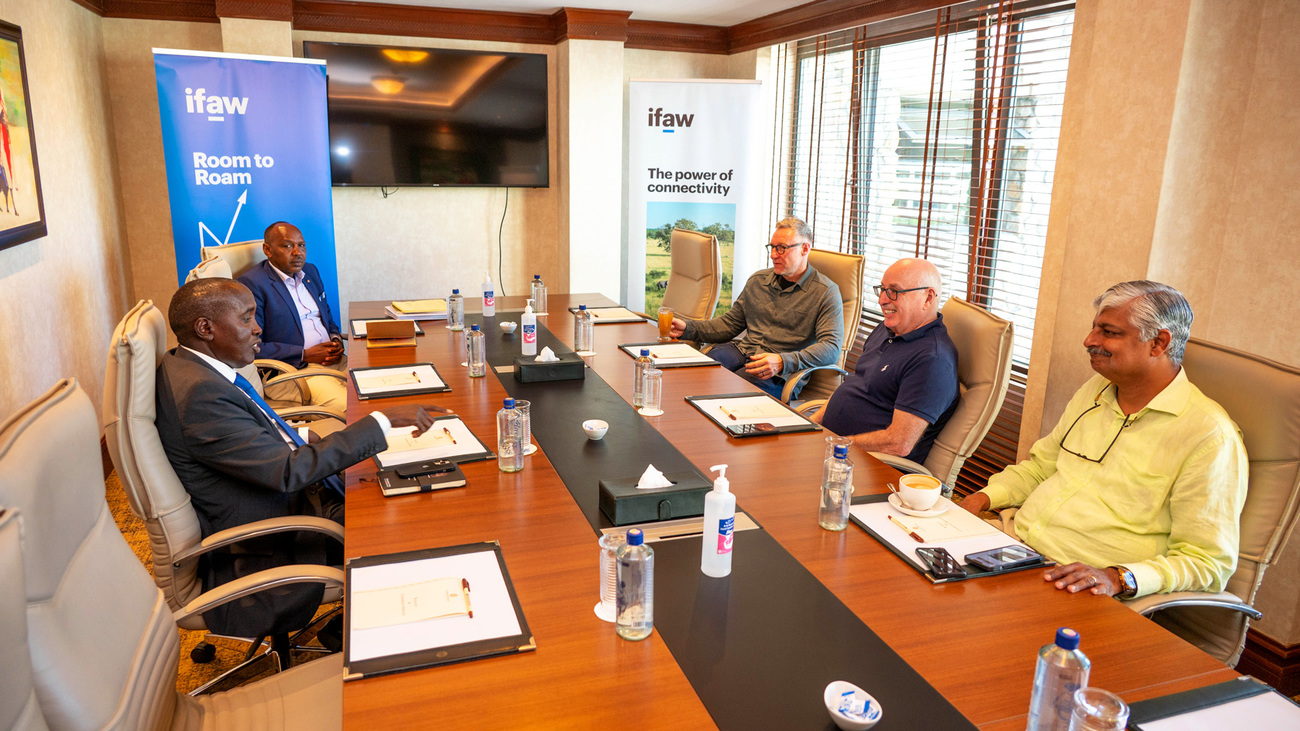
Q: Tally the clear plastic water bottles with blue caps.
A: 9